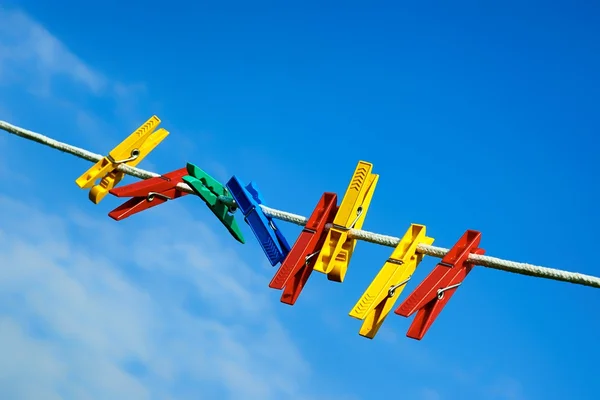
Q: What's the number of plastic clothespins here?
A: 8